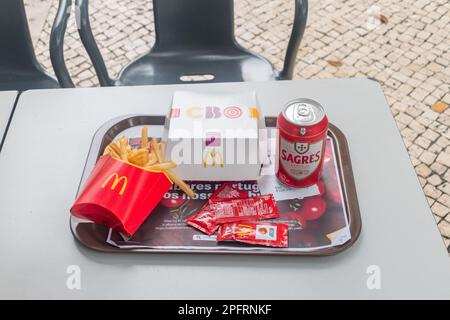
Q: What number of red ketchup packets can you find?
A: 3